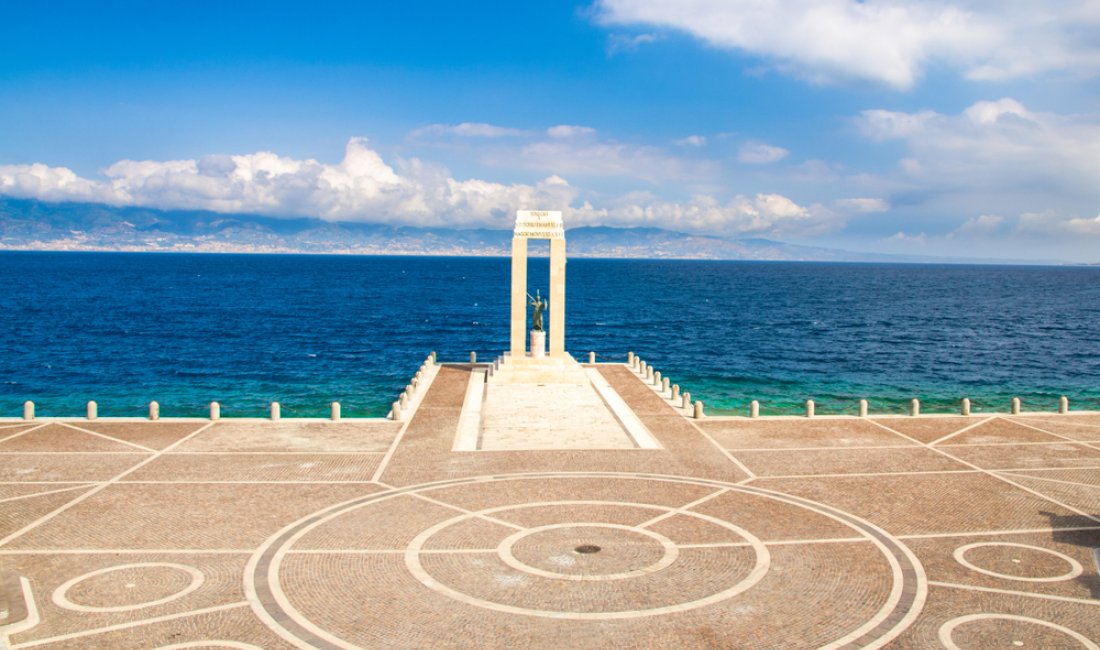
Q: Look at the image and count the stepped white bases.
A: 1